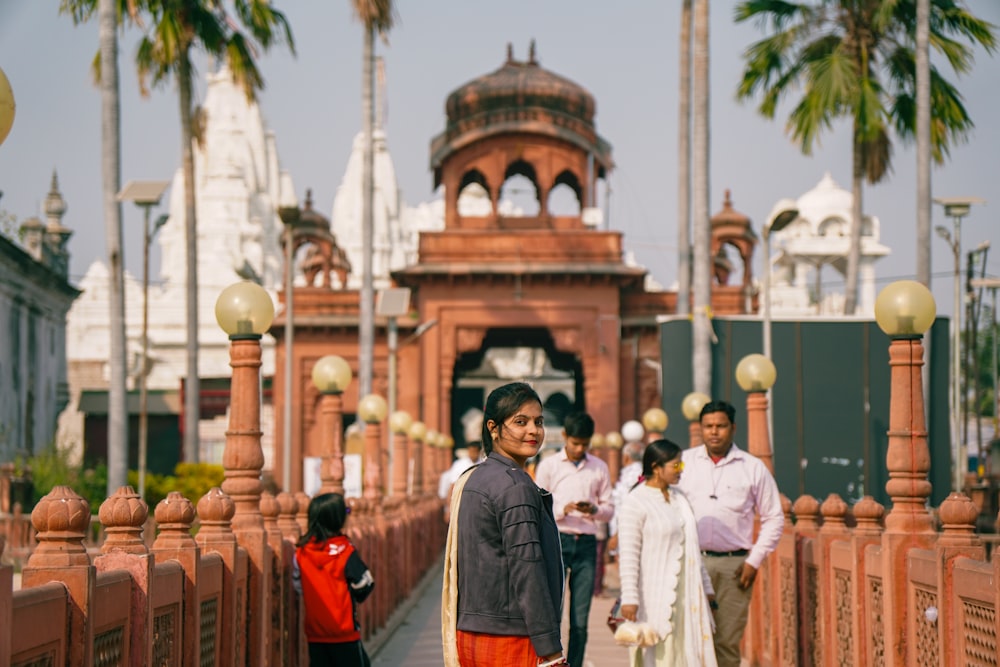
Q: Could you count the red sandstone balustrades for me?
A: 2